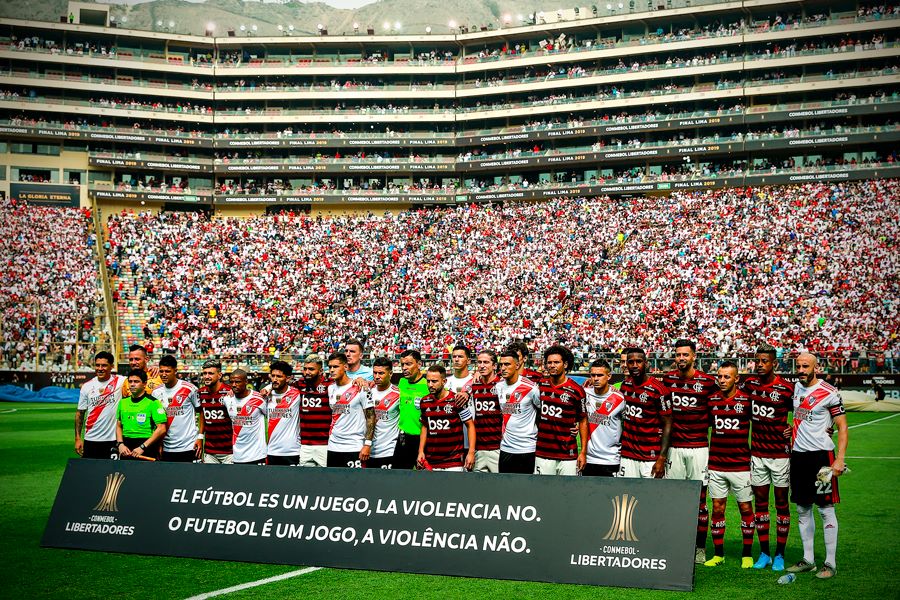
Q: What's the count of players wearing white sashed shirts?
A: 10